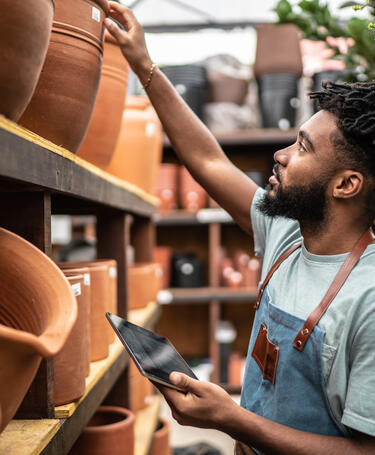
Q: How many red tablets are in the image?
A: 0